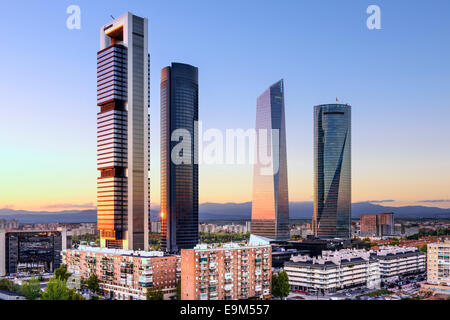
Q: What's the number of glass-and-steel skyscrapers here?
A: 4